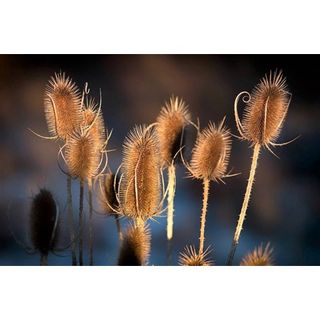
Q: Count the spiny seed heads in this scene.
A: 12